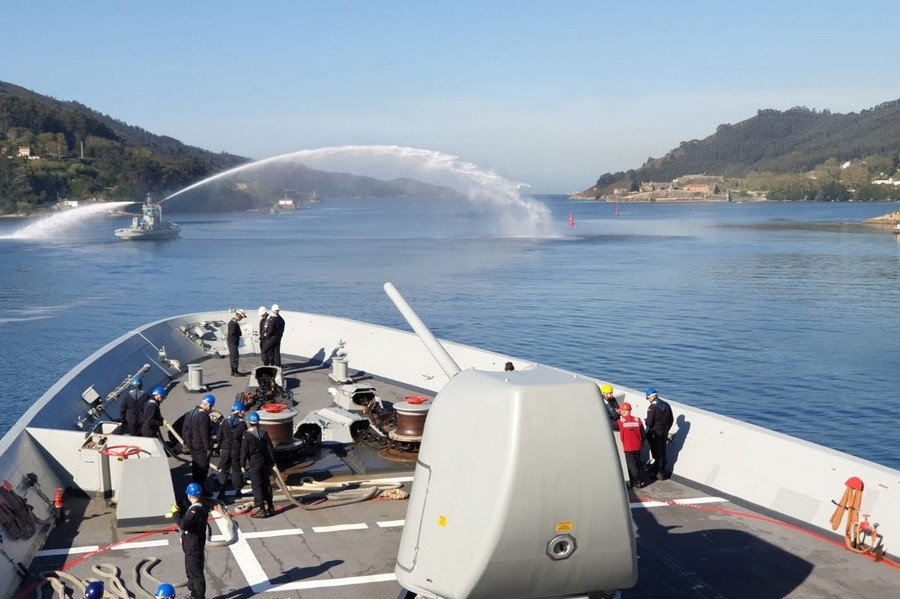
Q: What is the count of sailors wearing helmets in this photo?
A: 14